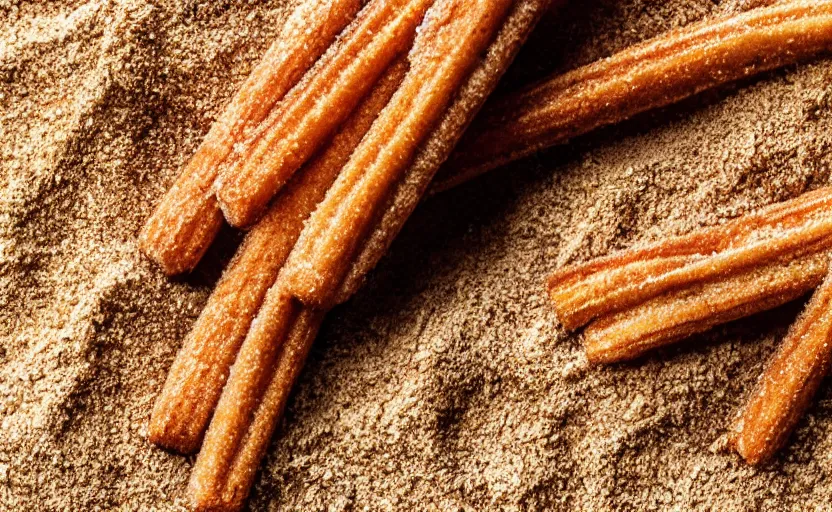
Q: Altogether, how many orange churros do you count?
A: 9